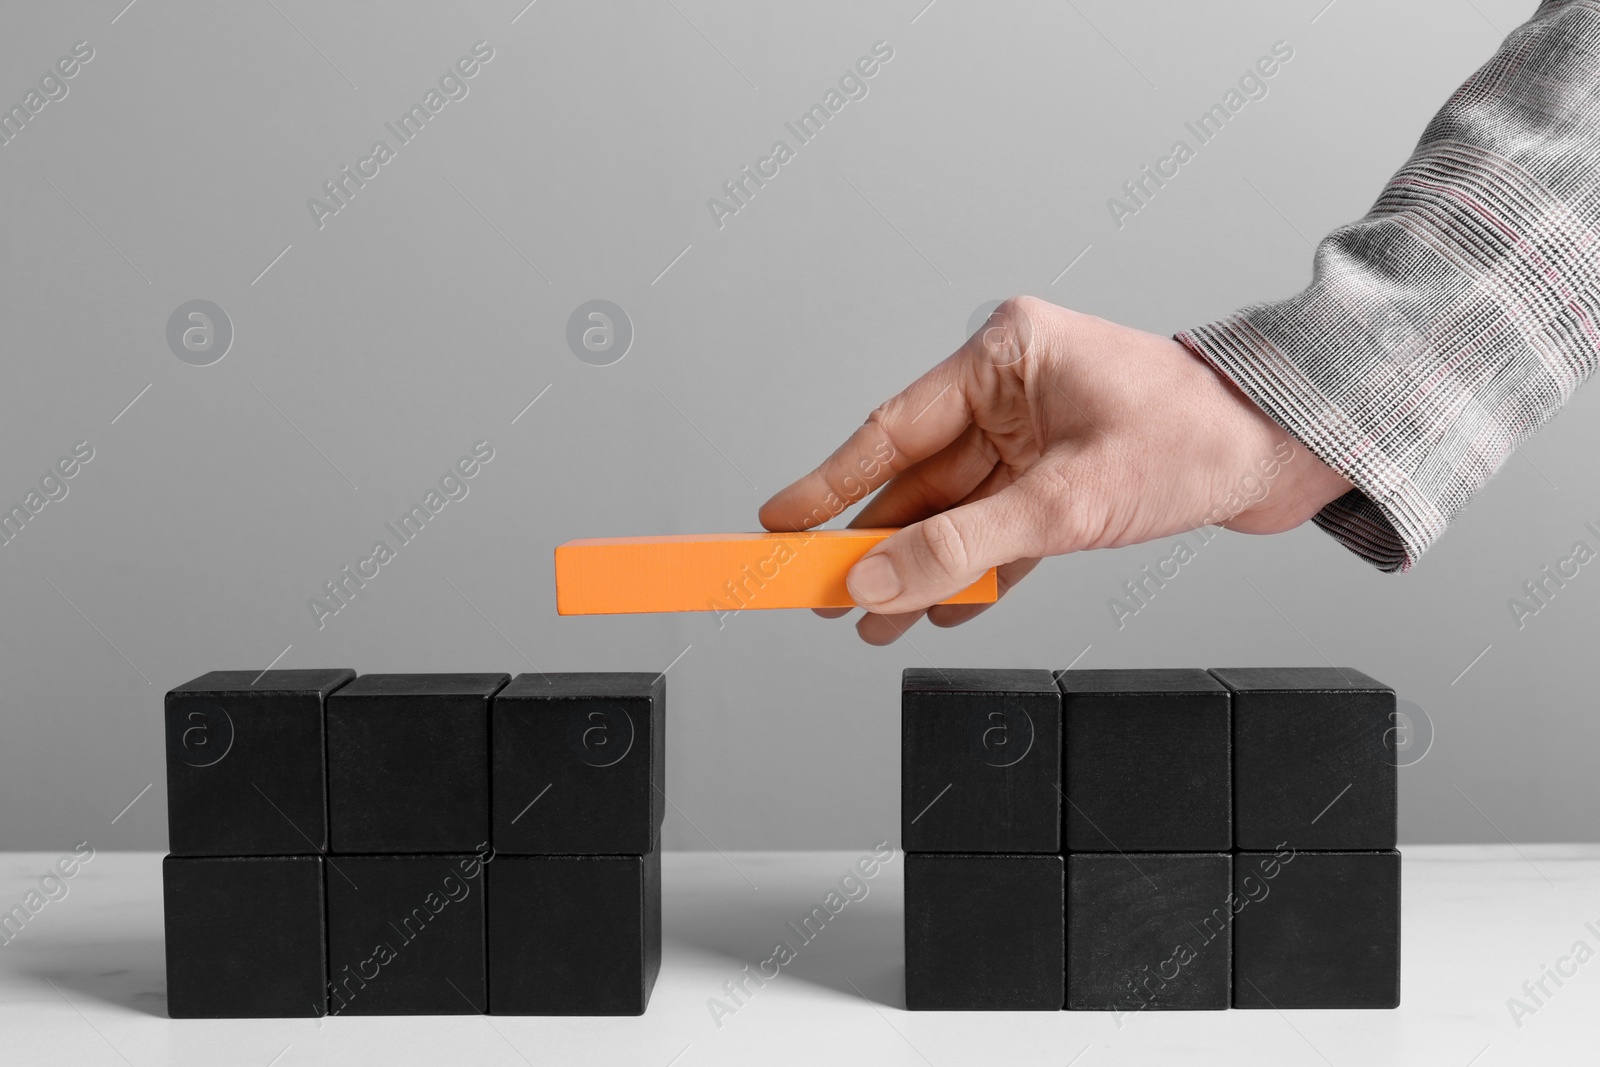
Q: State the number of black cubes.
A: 12